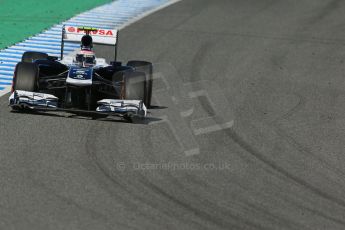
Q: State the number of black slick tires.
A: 4